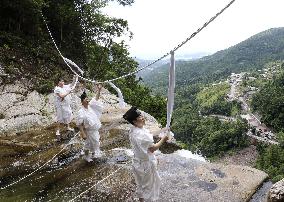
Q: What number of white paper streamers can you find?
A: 3